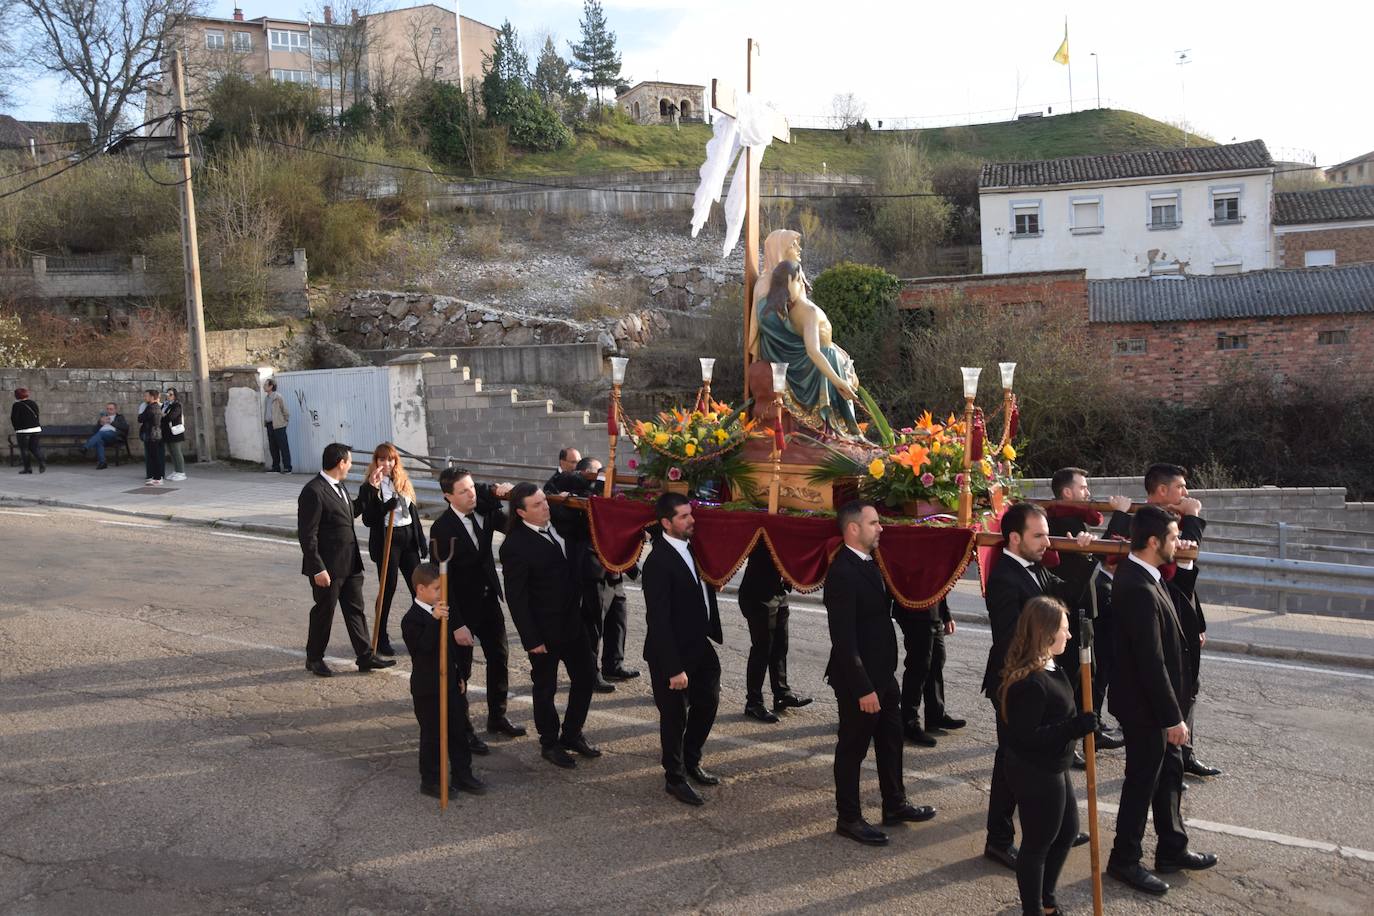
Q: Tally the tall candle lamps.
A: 5